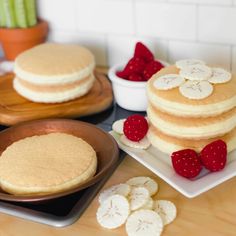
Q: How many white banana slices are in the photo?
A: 14